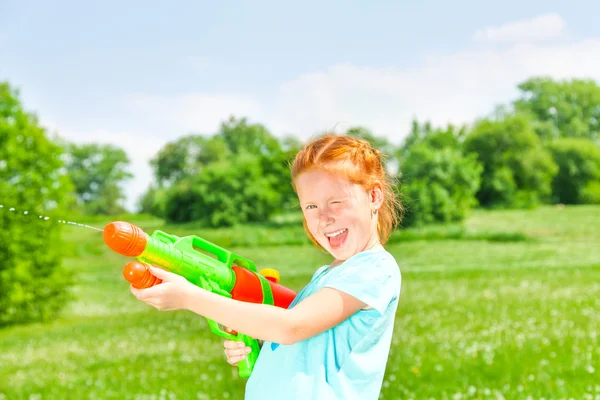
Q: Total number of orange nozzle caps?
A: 2